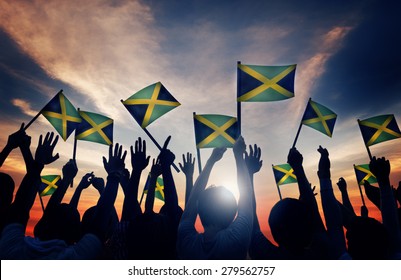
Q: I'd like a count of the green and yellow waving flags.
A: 11